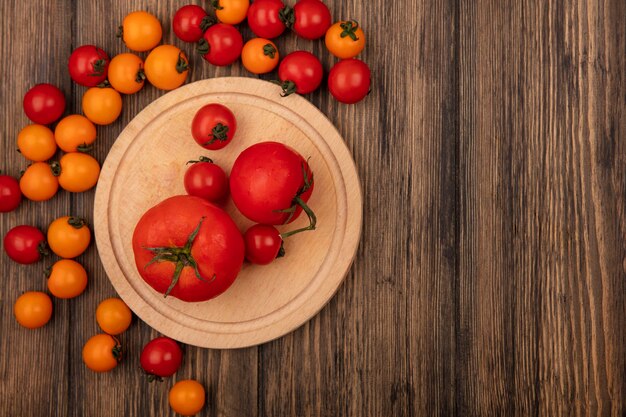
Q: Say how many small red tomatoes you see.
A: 14